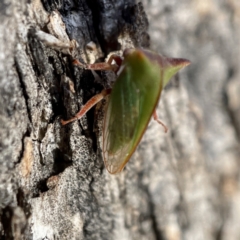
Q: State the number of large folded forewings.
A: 1